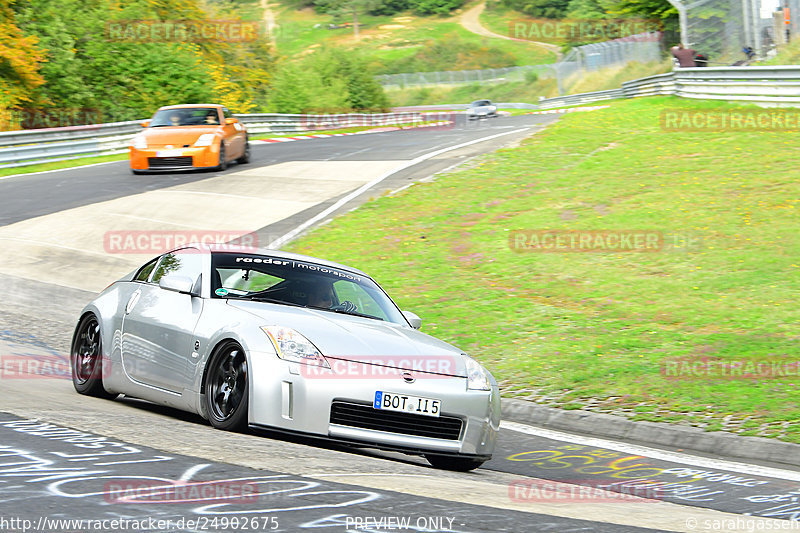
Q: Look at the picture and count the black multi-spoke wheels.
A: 2